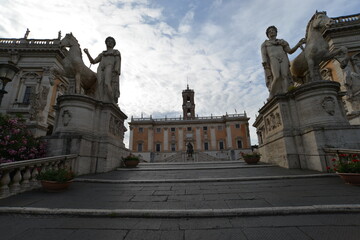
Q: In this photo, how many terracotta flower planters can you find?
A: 4